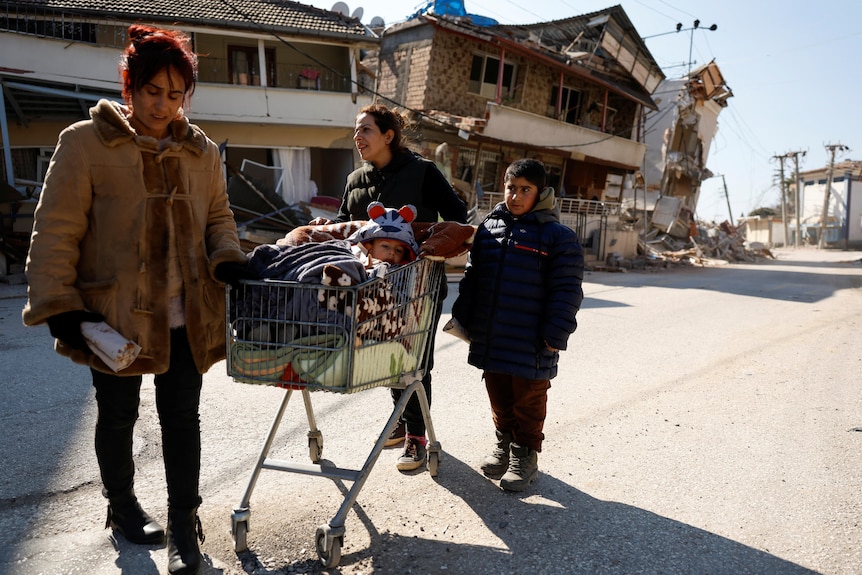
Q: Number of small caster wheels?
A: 4